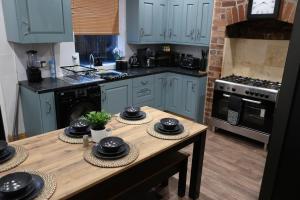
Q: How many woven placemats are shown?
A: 6